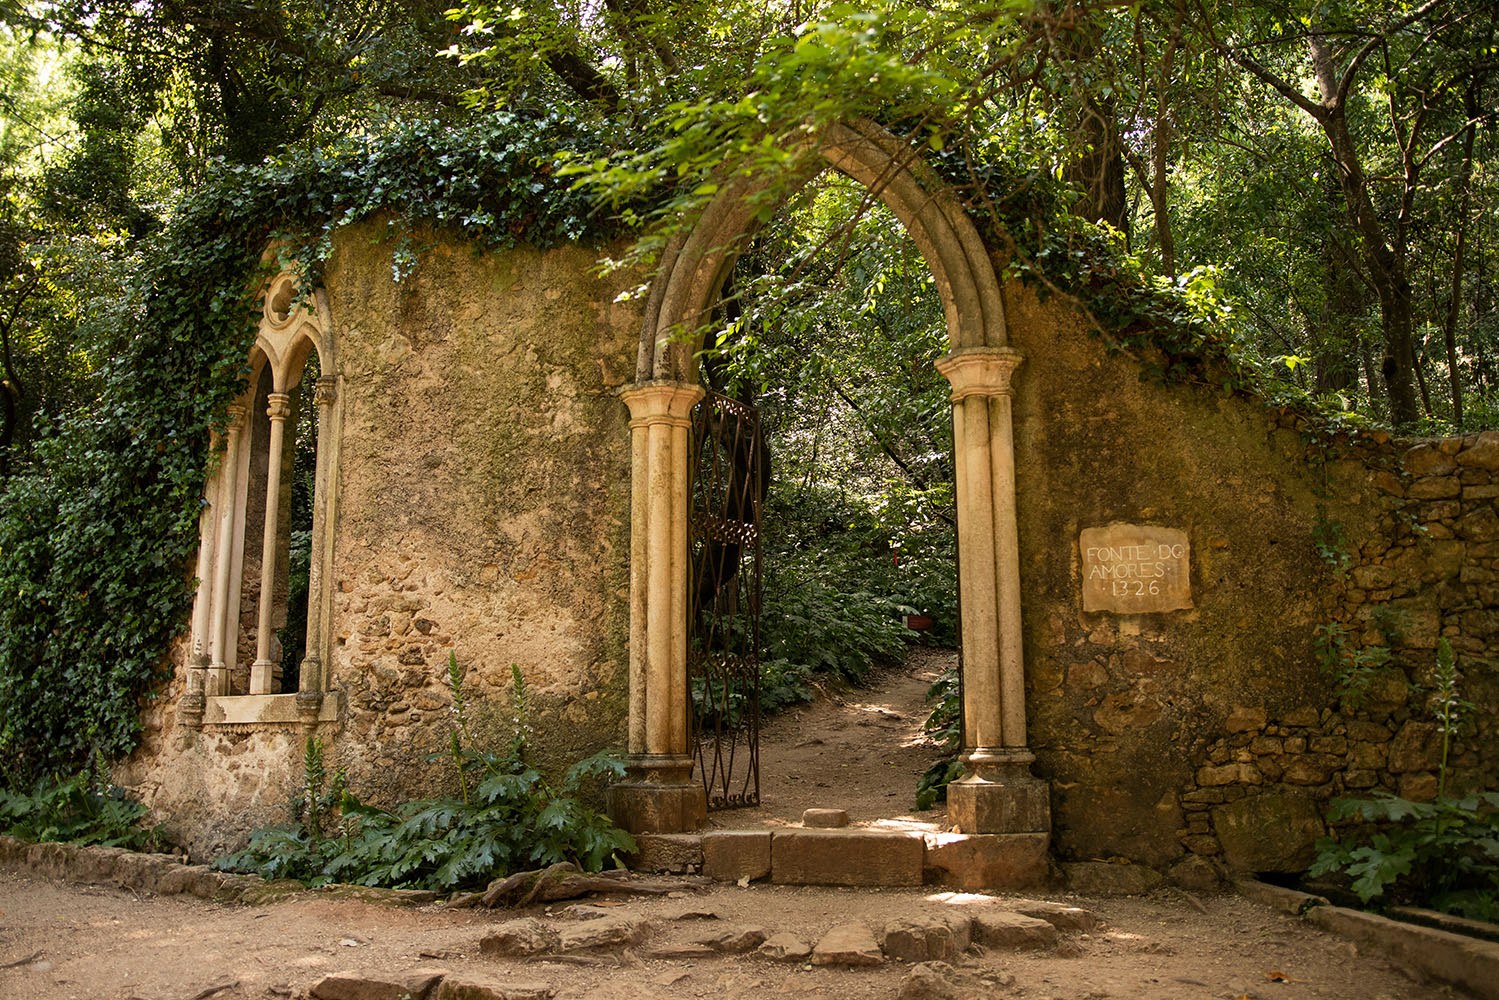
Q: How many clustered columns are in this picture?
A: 2